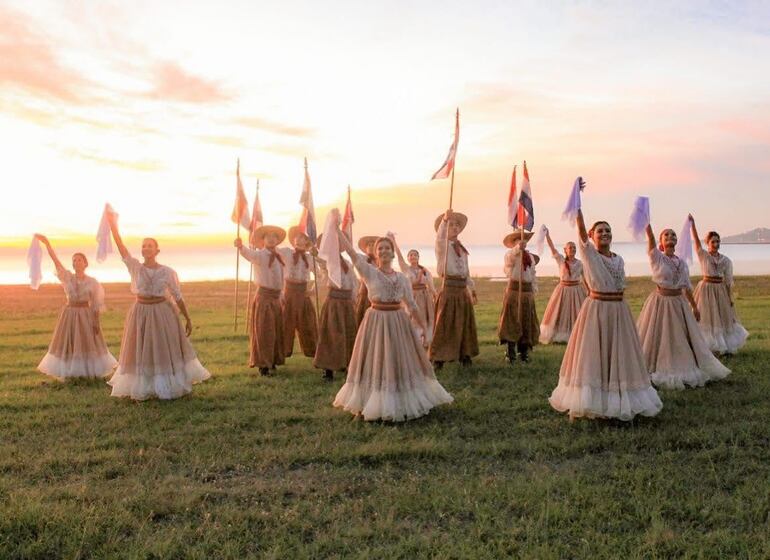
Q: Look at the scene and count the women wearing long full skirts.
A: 8